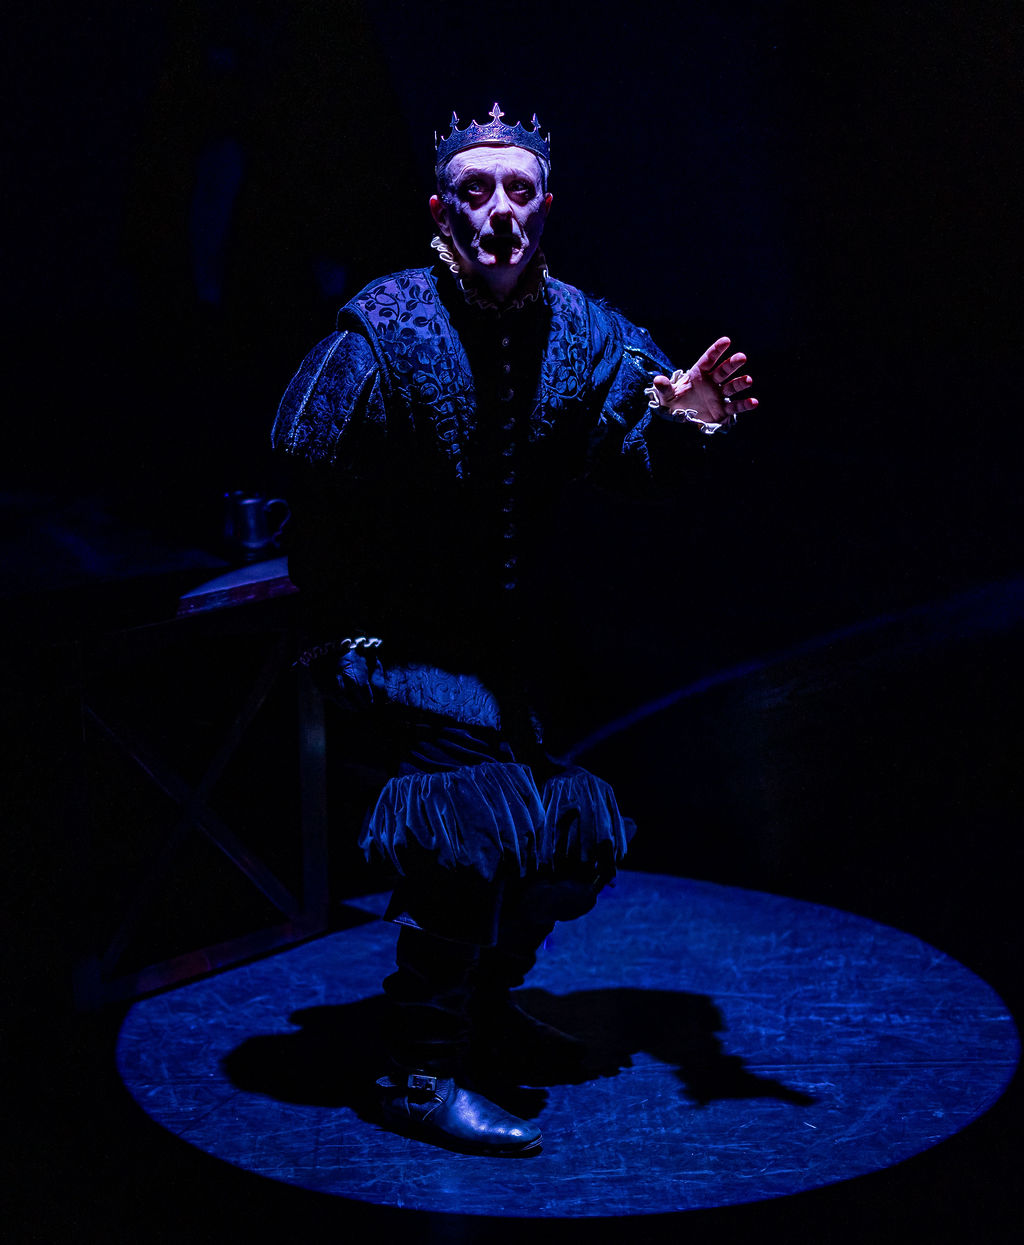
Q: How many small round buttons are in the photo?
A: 10